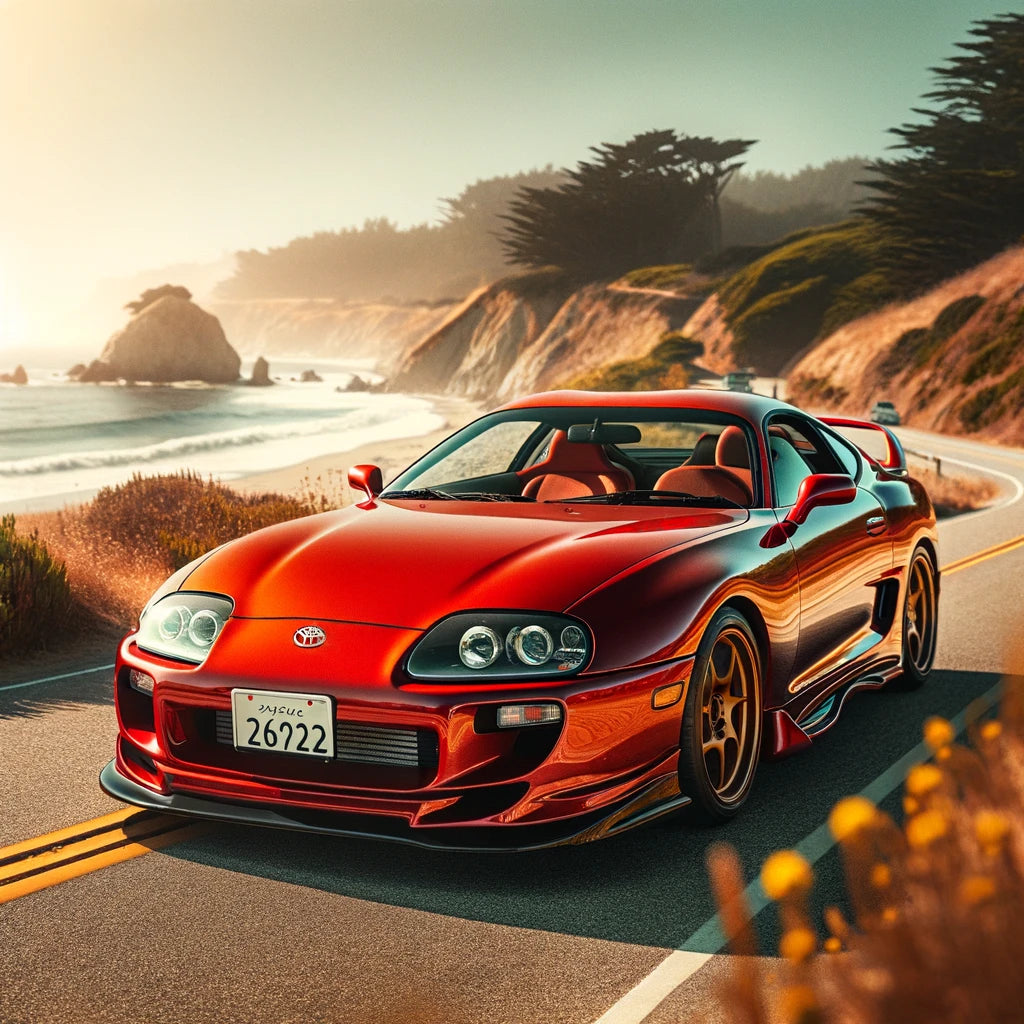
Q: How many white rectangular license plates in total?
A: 1